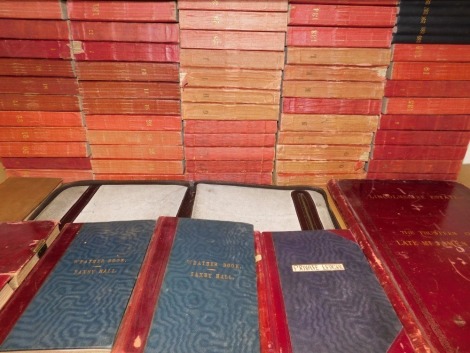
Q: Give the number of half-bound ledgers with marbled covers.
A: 3